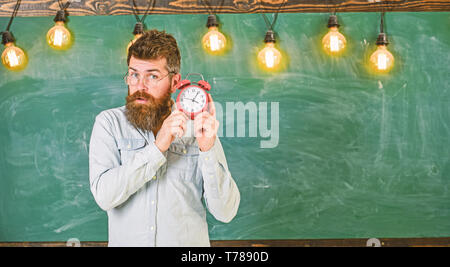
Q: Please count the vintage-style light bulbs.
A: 7